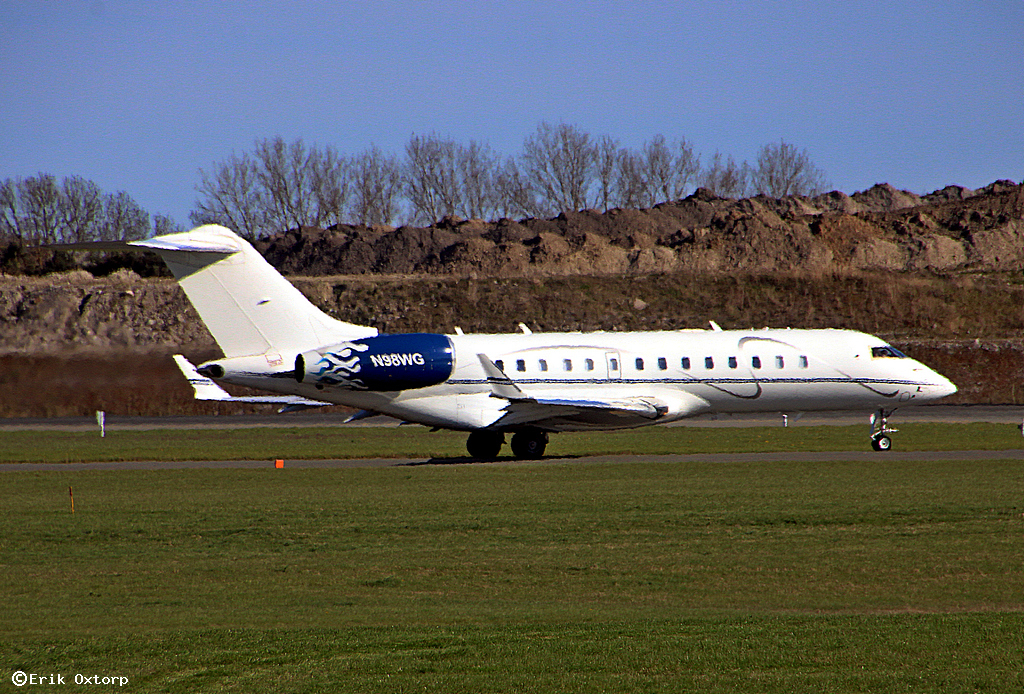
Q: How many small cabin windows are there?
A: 14